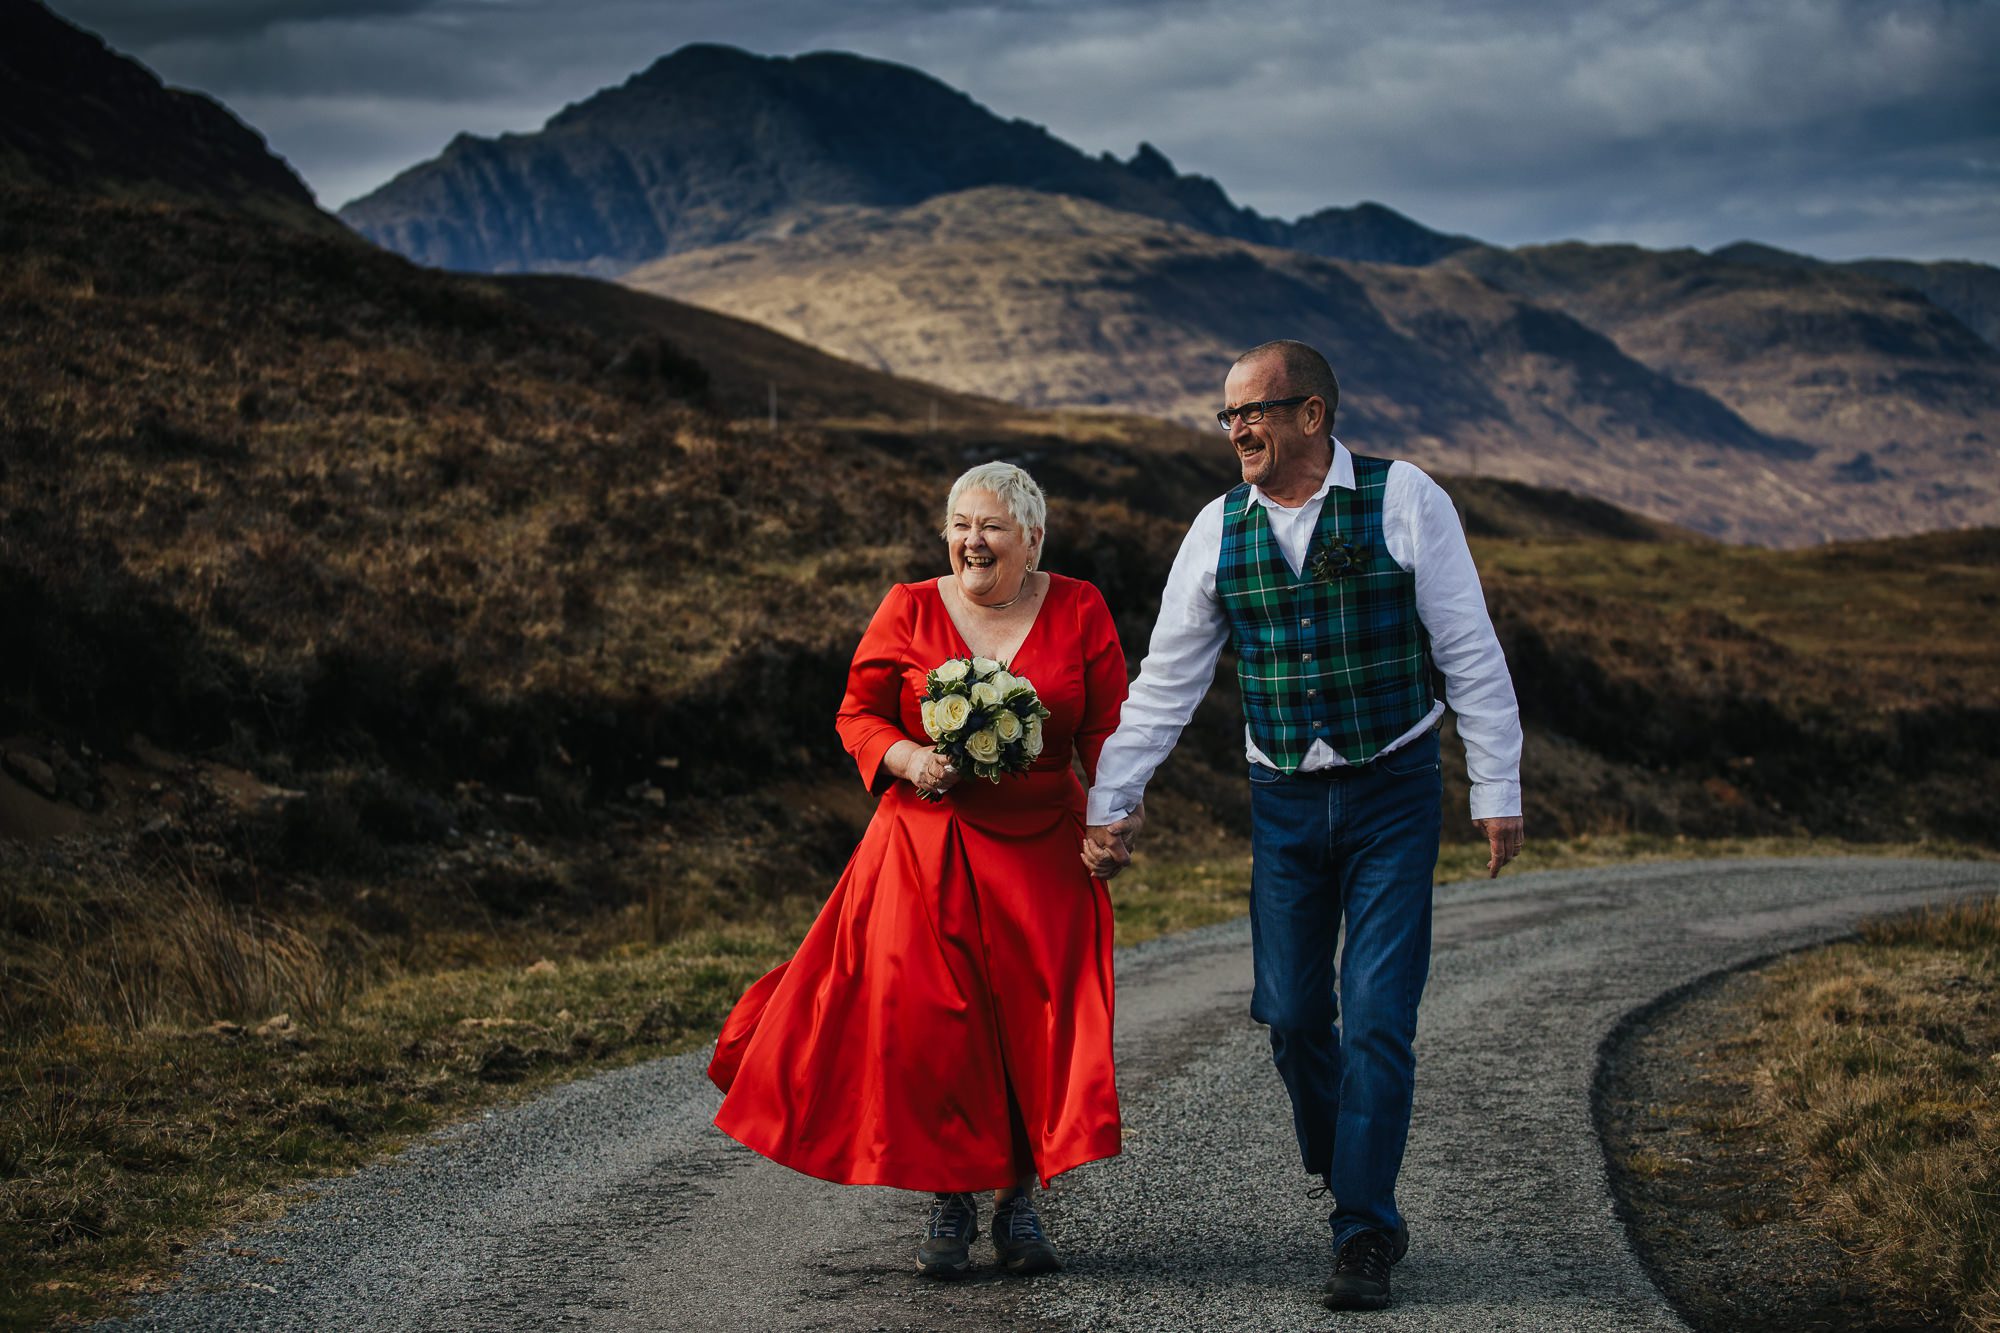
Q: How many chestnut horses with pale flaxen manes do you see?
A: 0